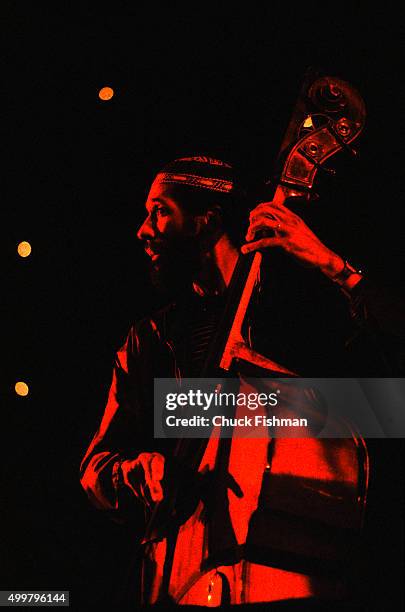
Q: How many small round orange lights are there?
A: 3